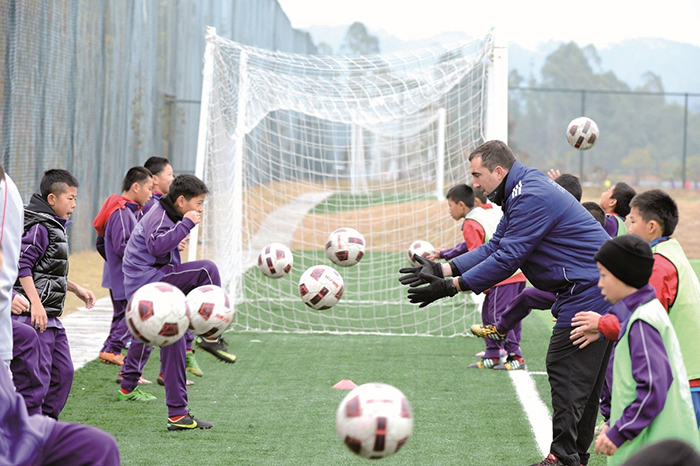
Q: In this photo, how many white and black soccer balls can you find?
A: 8